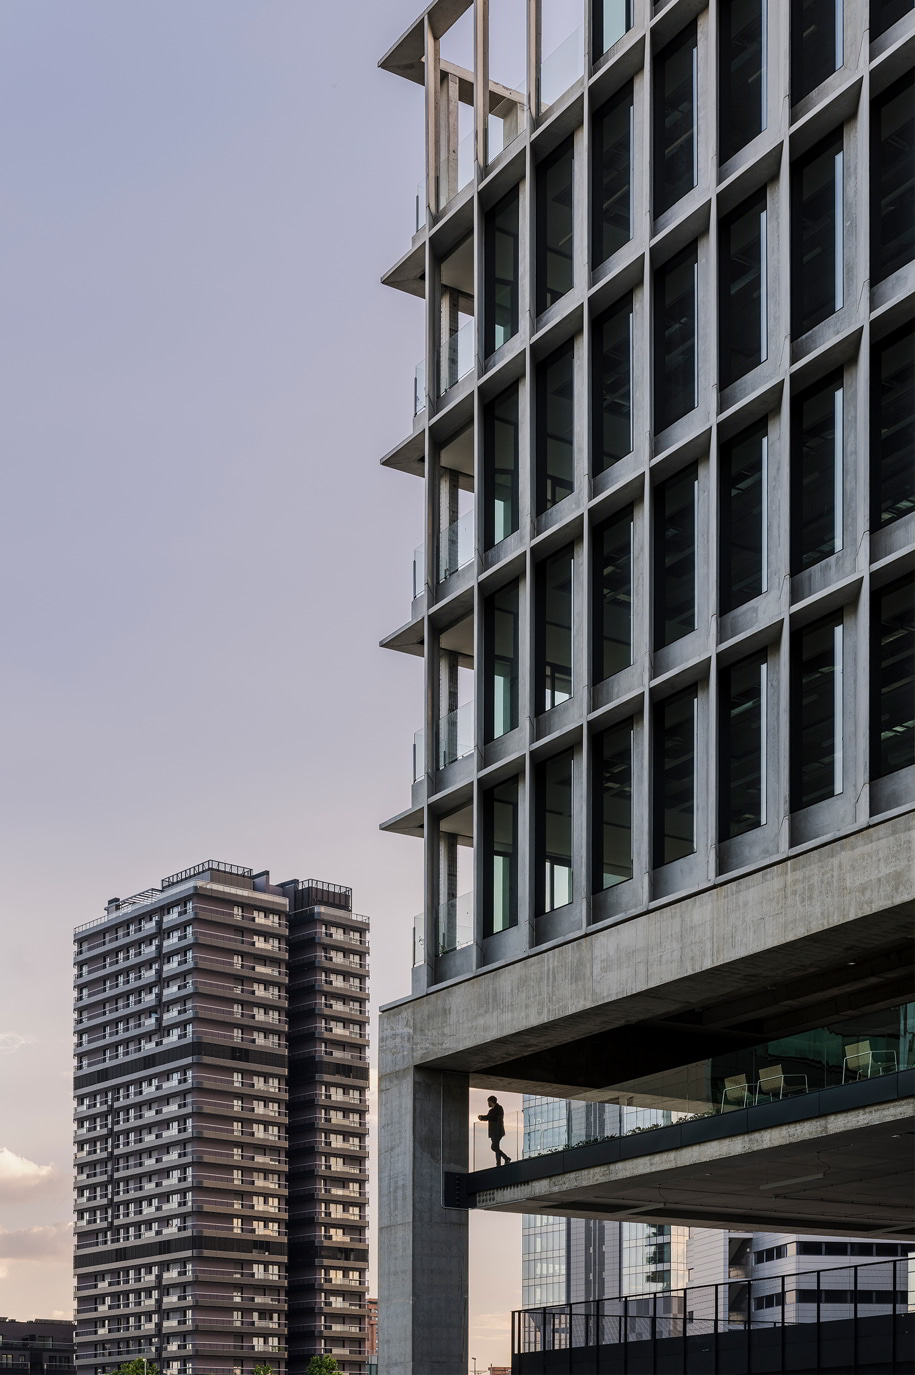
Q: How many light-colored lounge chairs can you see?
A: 3